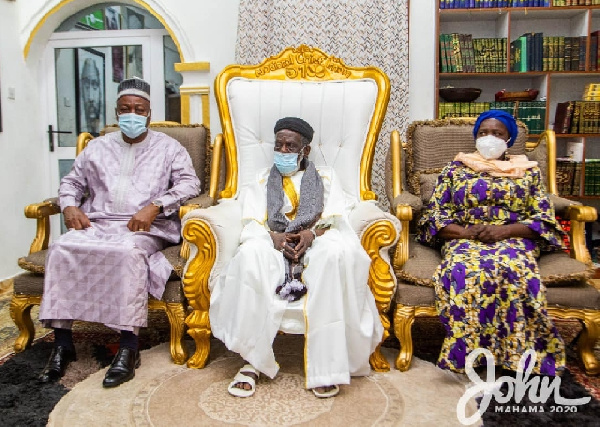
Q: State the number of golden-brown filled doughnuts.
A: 0